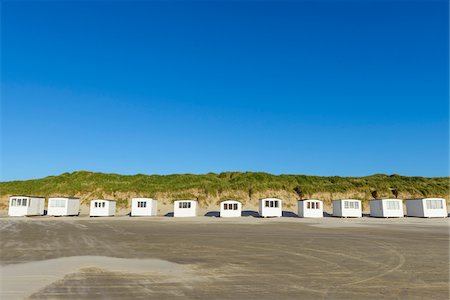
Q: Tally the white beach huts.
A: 11